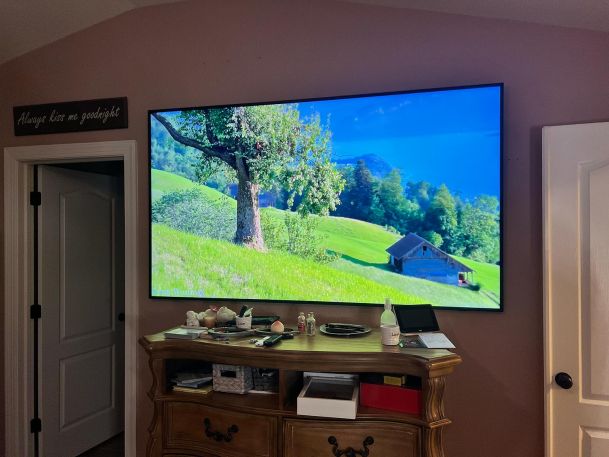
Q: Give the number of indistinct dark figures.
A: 0